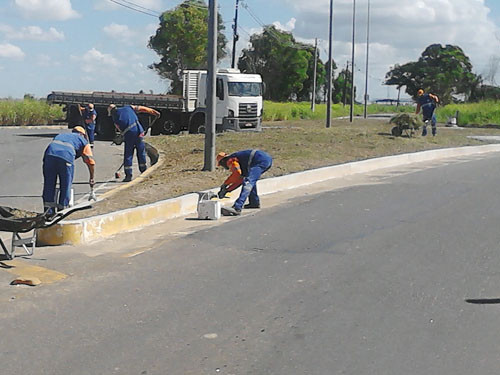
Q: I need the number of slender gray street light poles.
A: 4